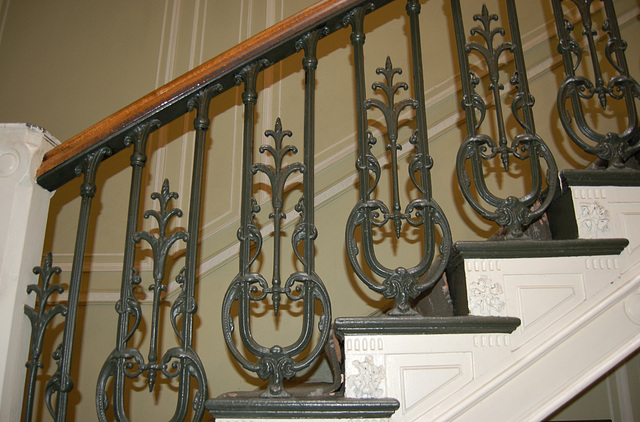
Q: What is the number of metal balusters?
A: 6